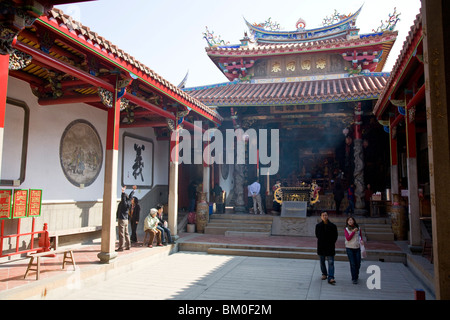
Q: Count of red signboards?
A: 3